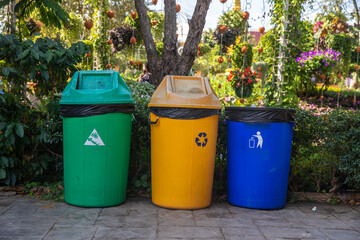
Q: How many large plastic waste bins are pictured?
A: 3